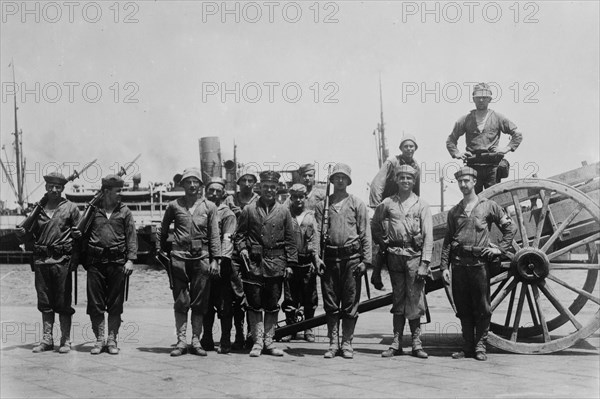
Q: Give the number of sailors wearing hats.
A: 13